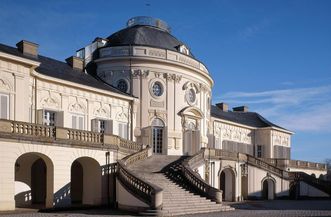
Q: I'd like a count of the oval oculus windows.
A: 3